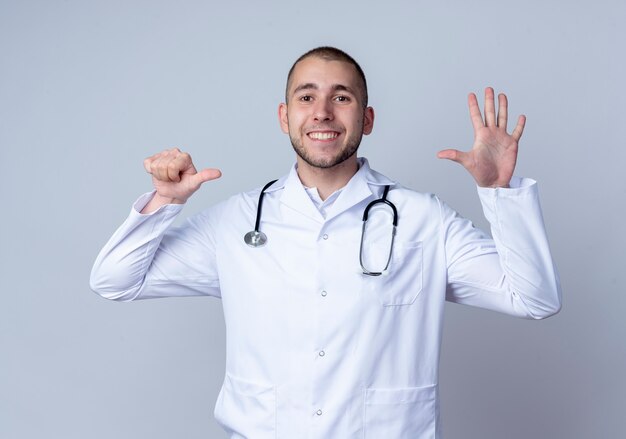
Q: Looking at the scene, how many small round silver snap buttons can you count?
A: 4